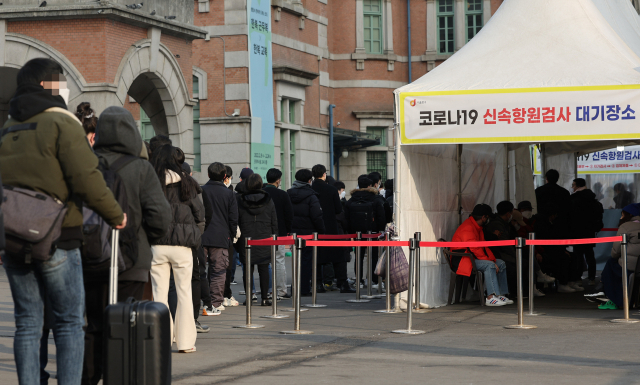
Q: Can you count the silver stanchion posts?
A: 14